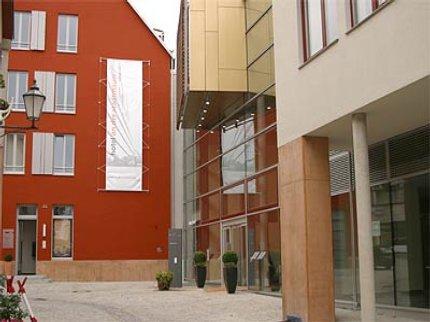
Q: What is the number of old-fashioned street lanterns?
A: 1